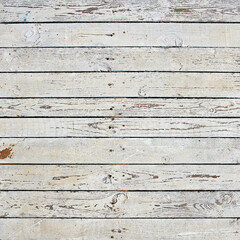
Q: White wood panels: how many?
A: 10